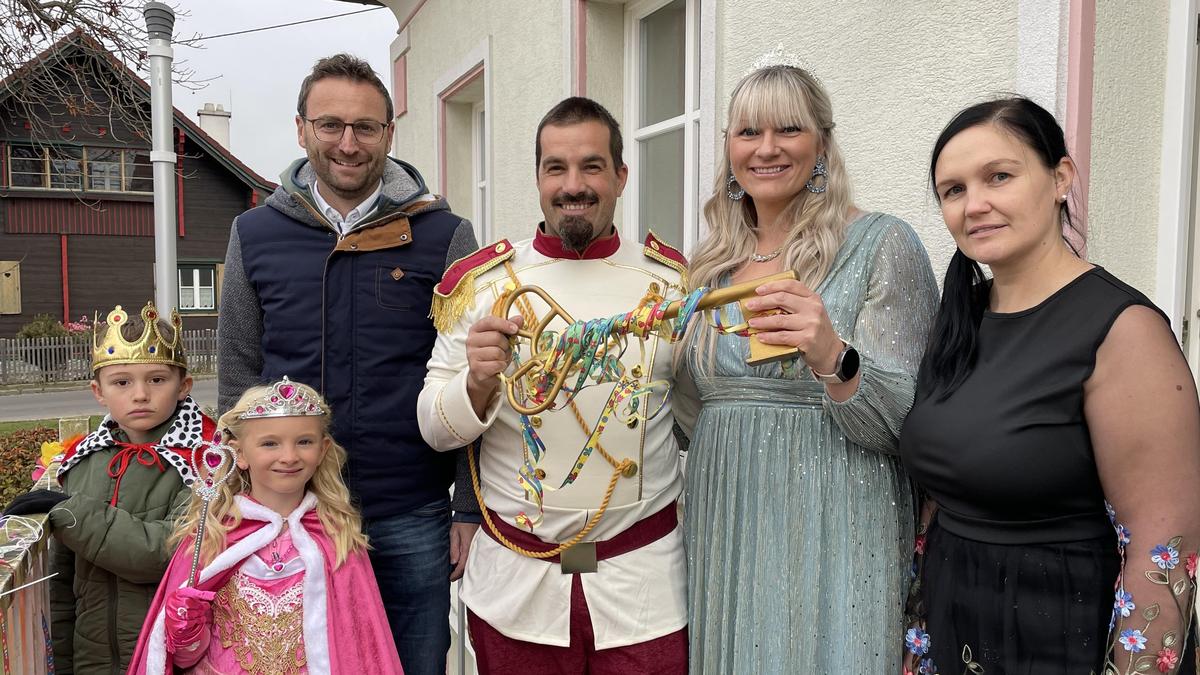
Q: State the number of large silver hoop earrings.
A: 2